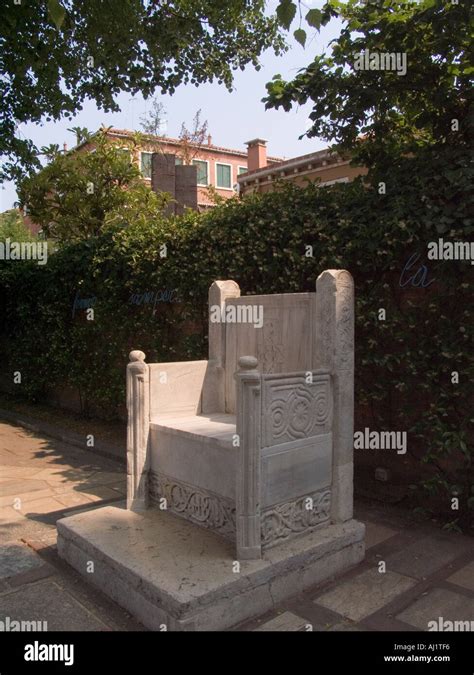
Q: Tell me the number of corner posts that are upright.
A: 4